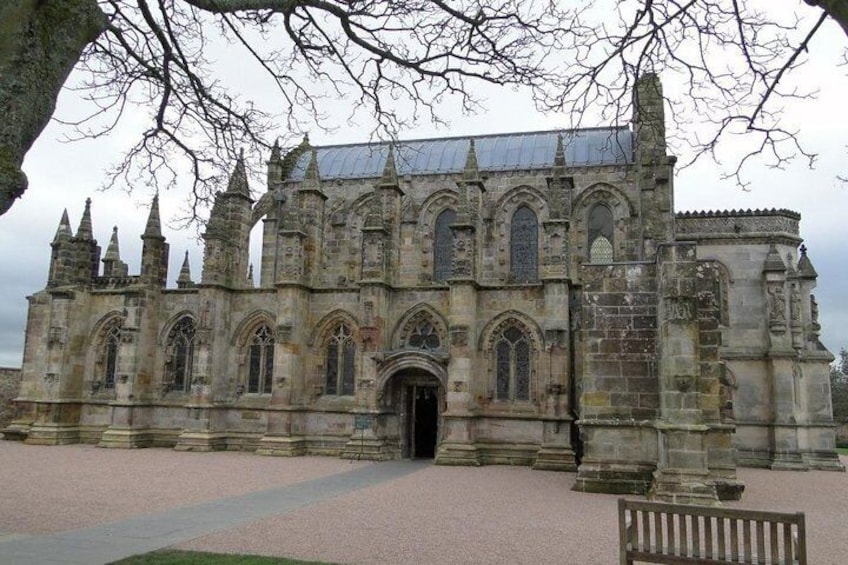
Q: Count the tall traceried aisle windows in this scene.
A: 5